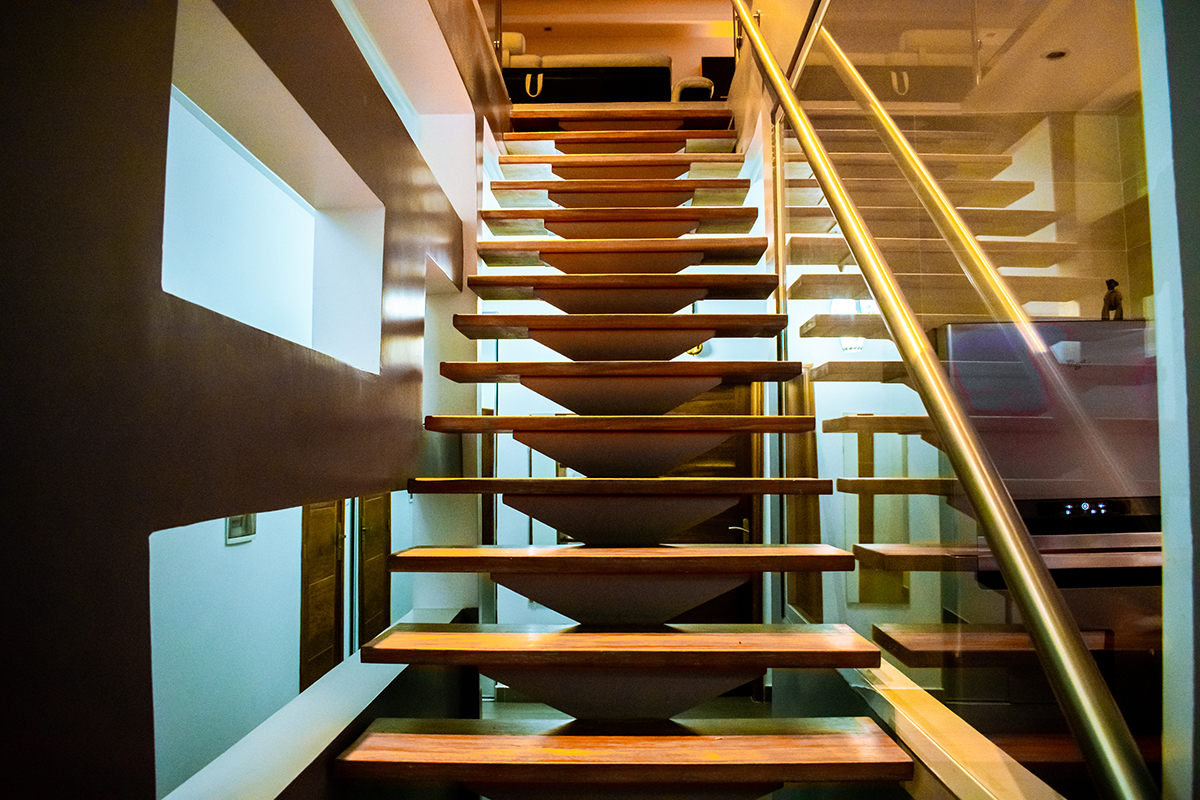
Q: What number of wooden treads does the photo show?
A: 14